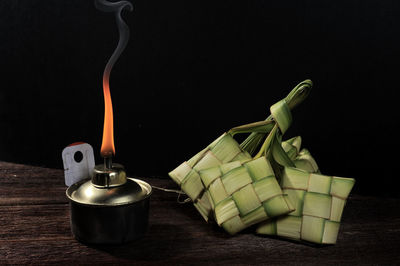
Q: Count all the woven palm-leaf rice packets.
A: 4